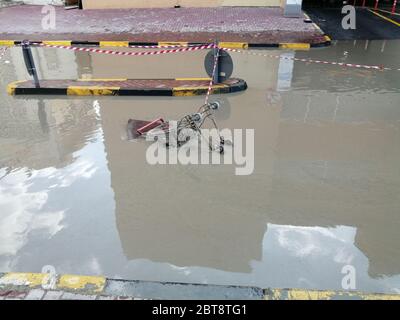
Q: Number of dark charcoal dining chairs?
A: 0